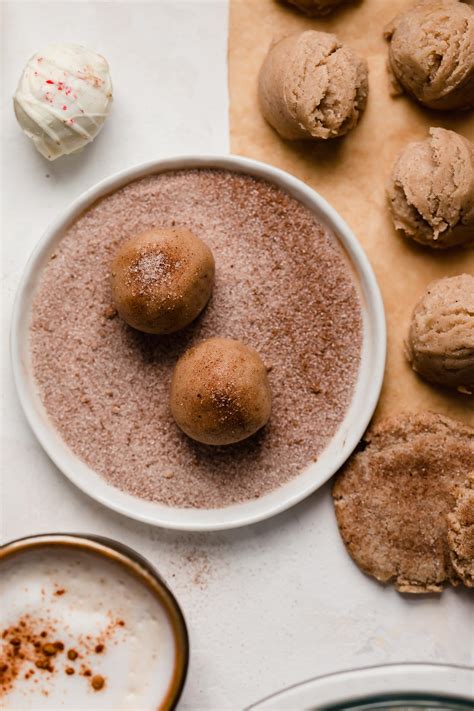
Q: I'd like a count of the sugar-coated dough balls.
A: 2